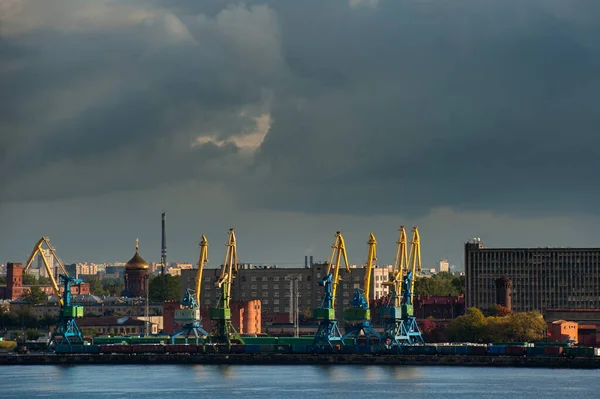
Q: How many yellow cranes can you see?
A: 7